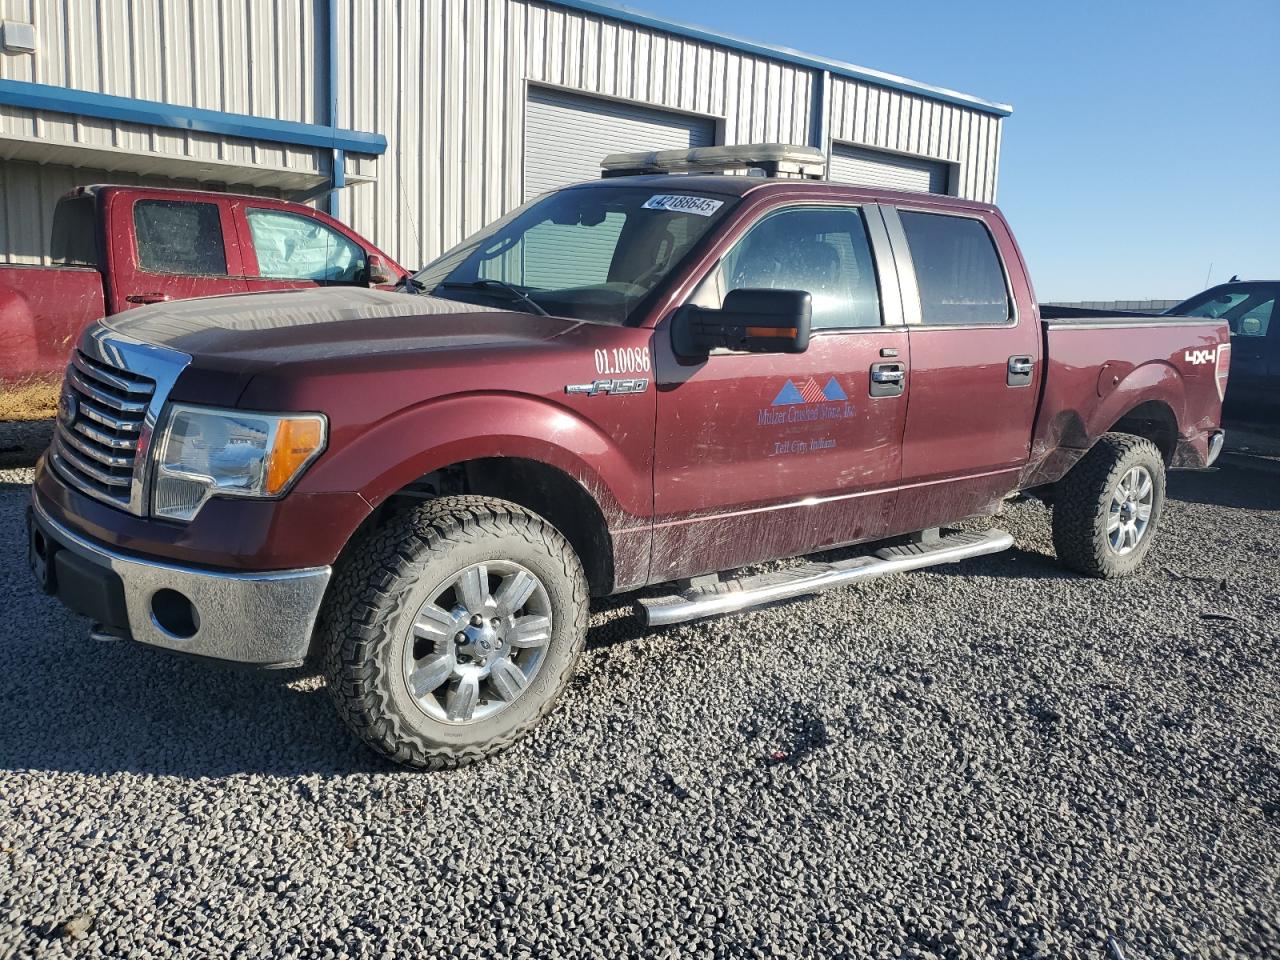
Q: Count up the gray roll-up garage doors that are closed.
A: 2